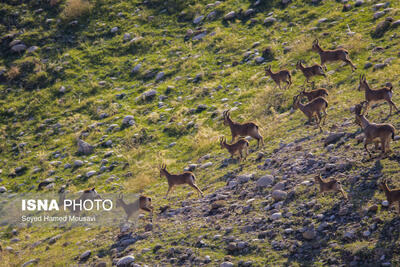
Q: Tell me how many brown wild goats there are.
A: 14